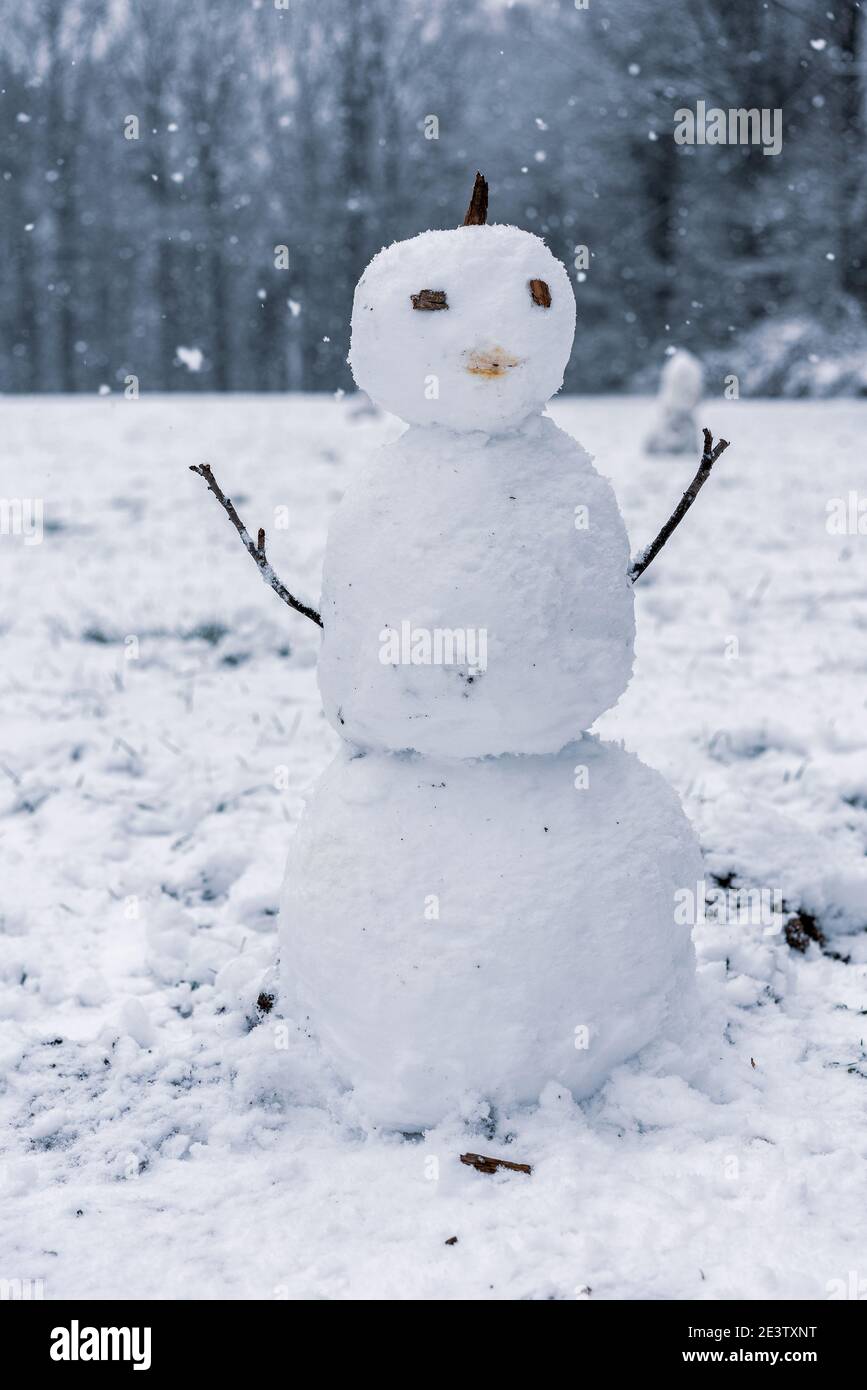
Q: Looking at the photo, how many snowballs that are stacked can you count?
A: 3